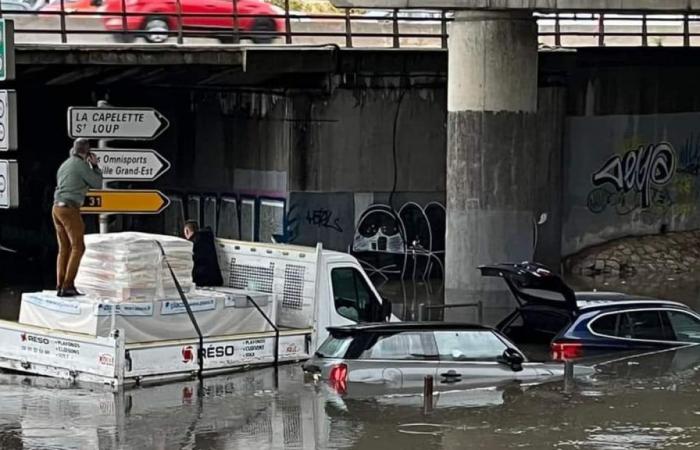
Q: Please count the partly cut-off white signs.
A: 2